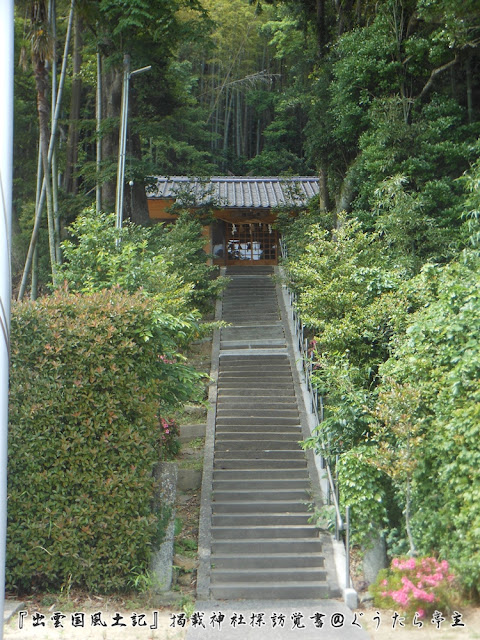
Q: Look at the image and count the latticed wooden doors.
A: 2